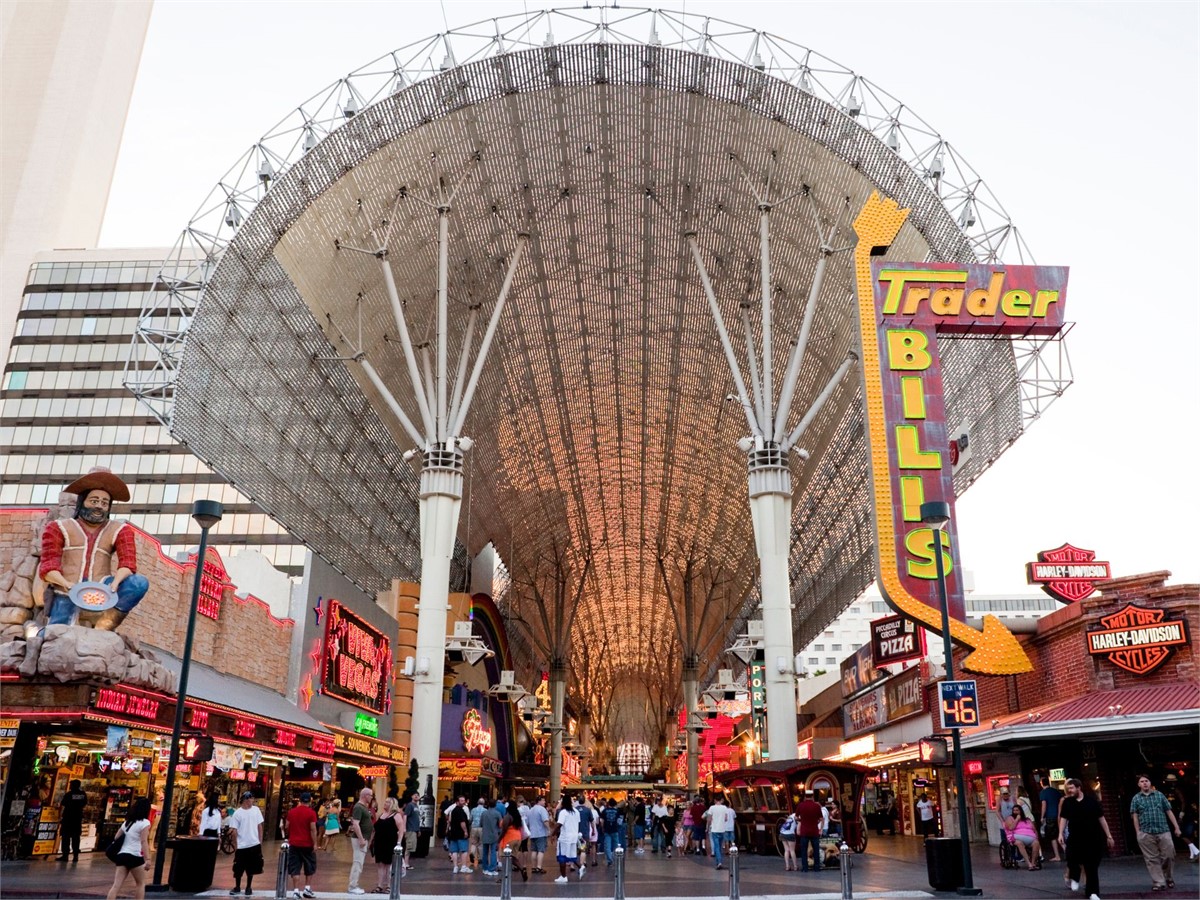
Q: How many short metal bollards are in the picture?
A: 6